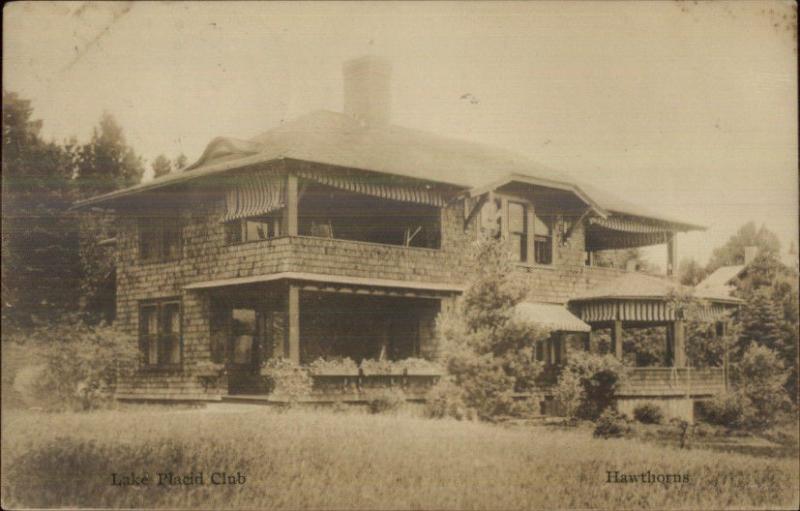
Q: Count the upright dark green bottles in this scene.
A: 0